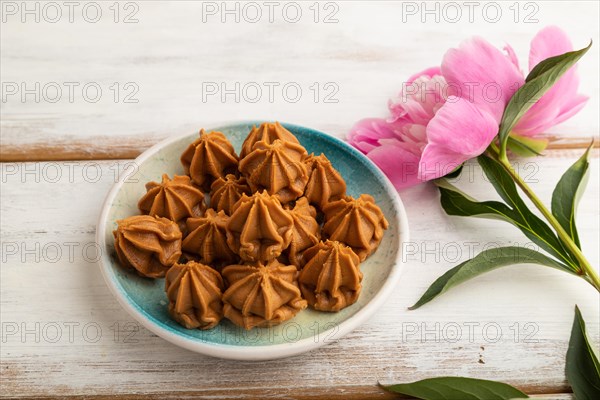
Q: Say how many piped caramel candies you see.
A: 14